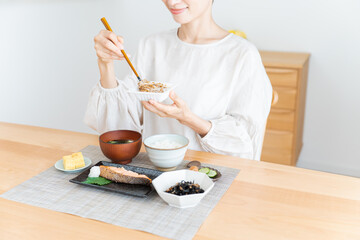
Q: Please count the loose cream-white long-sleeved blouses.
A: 1